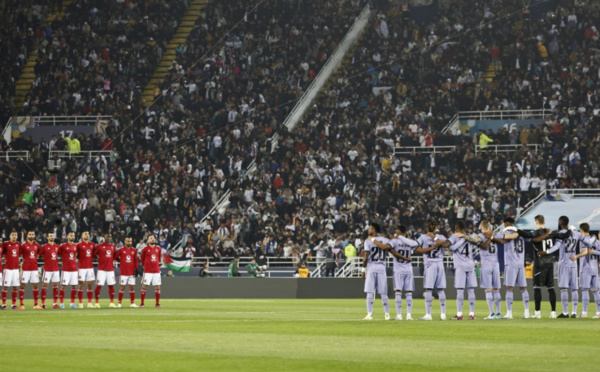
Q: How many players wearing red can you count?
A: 8